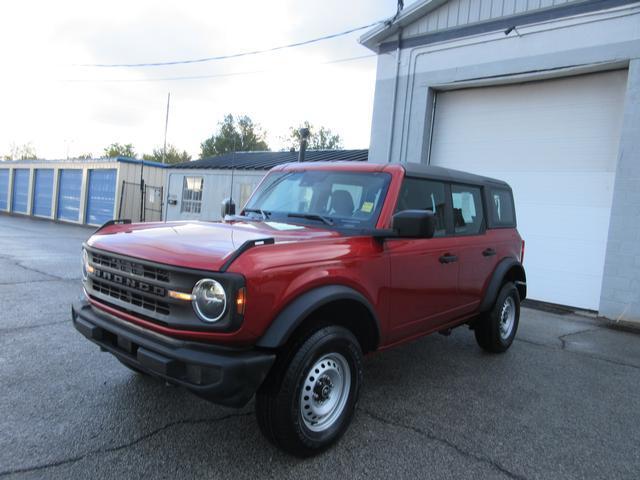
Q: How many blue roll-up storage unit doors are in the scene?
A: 5